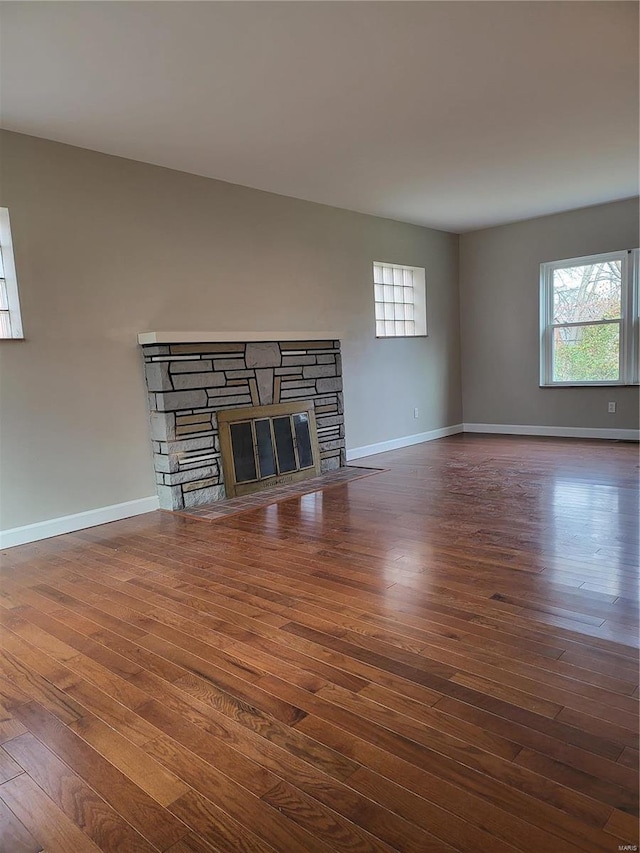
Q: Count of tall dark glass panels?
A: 4